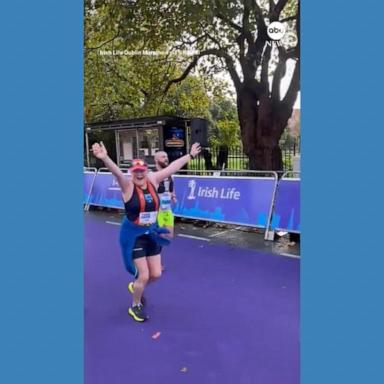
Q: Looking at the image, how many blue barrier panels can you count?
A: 4